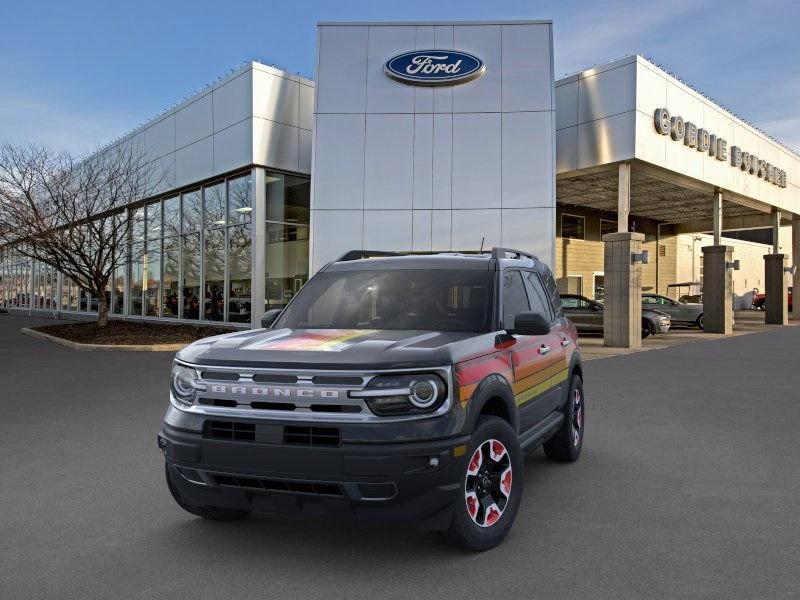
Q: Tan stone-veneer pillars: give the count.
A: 3